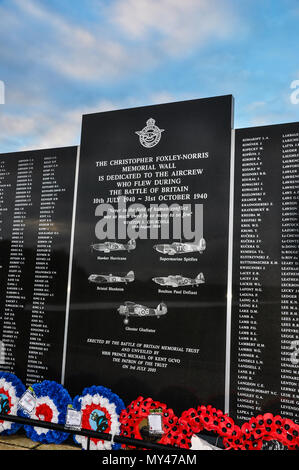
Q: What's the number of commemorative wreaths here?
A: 6